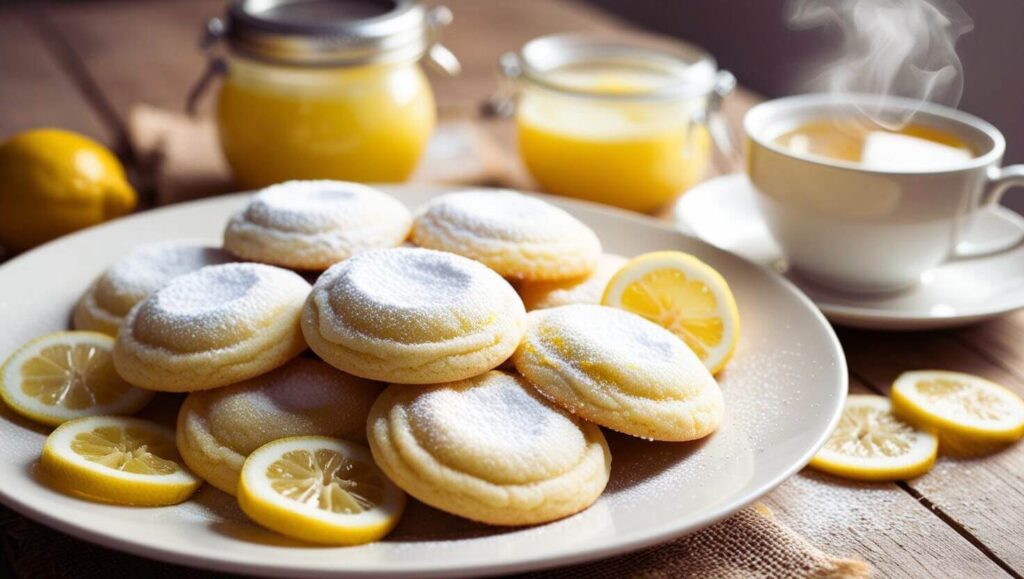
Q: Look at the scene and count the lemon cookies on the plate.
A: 9